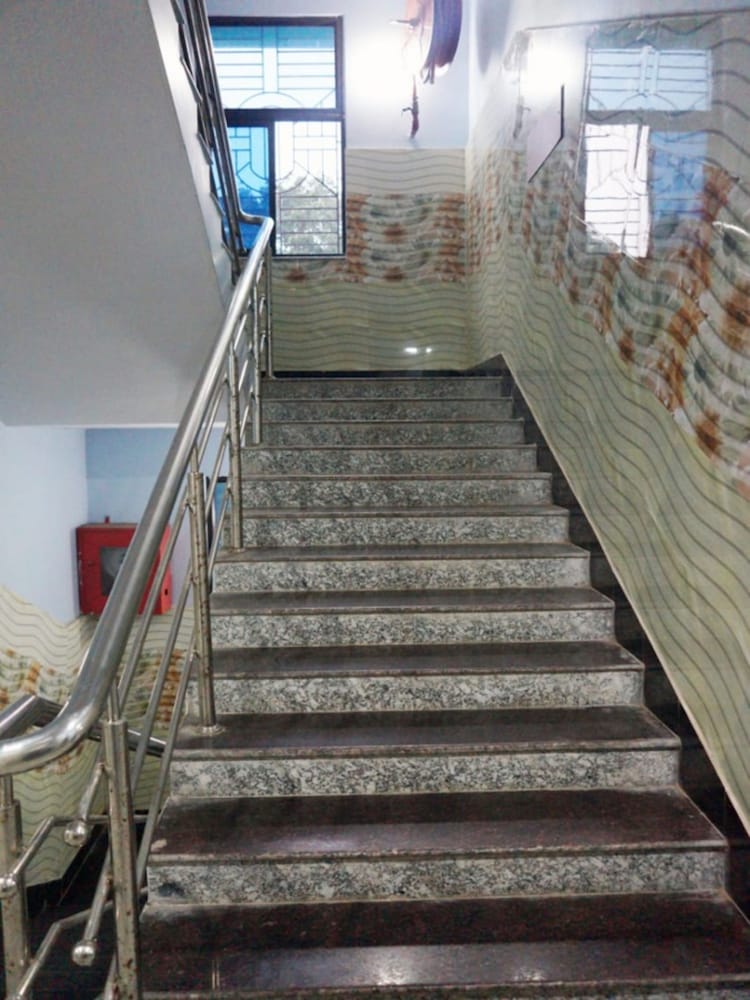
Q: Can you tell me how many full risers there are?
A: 11